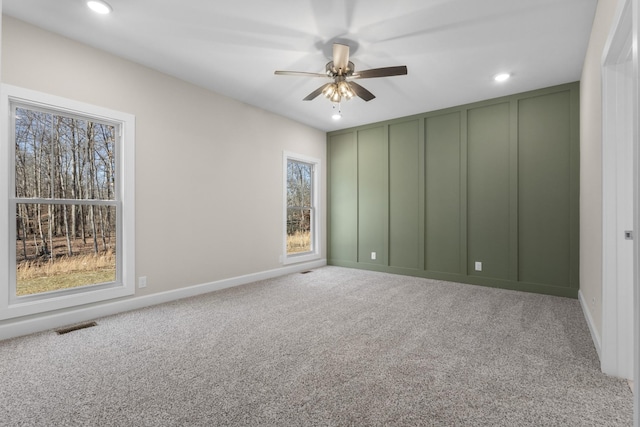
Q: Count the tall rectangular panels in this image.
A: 6